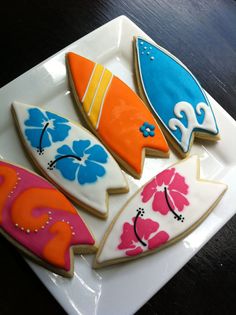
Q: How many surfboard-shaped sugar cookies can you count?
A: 5